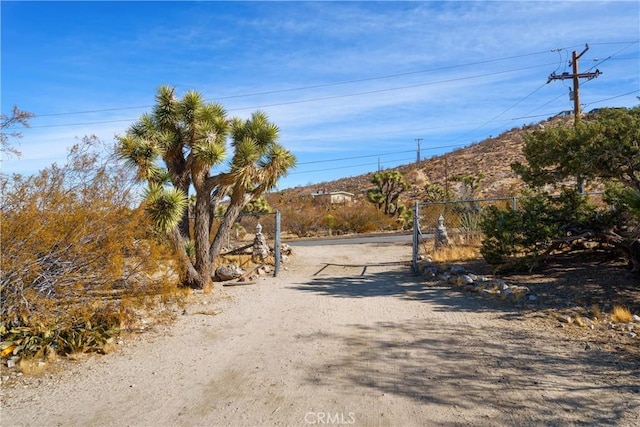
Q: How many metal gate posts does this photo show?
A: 2